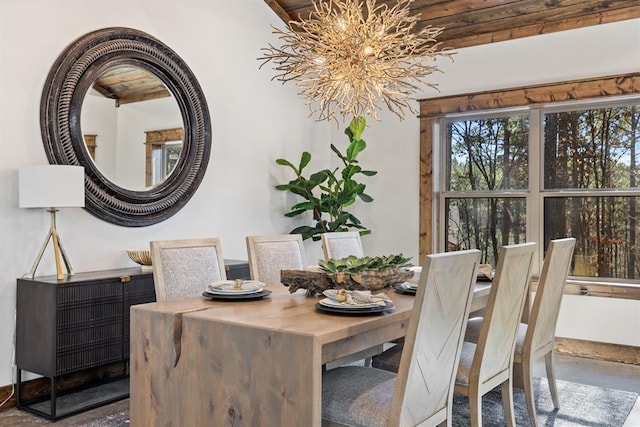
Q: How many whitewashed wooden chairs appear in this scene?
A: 6